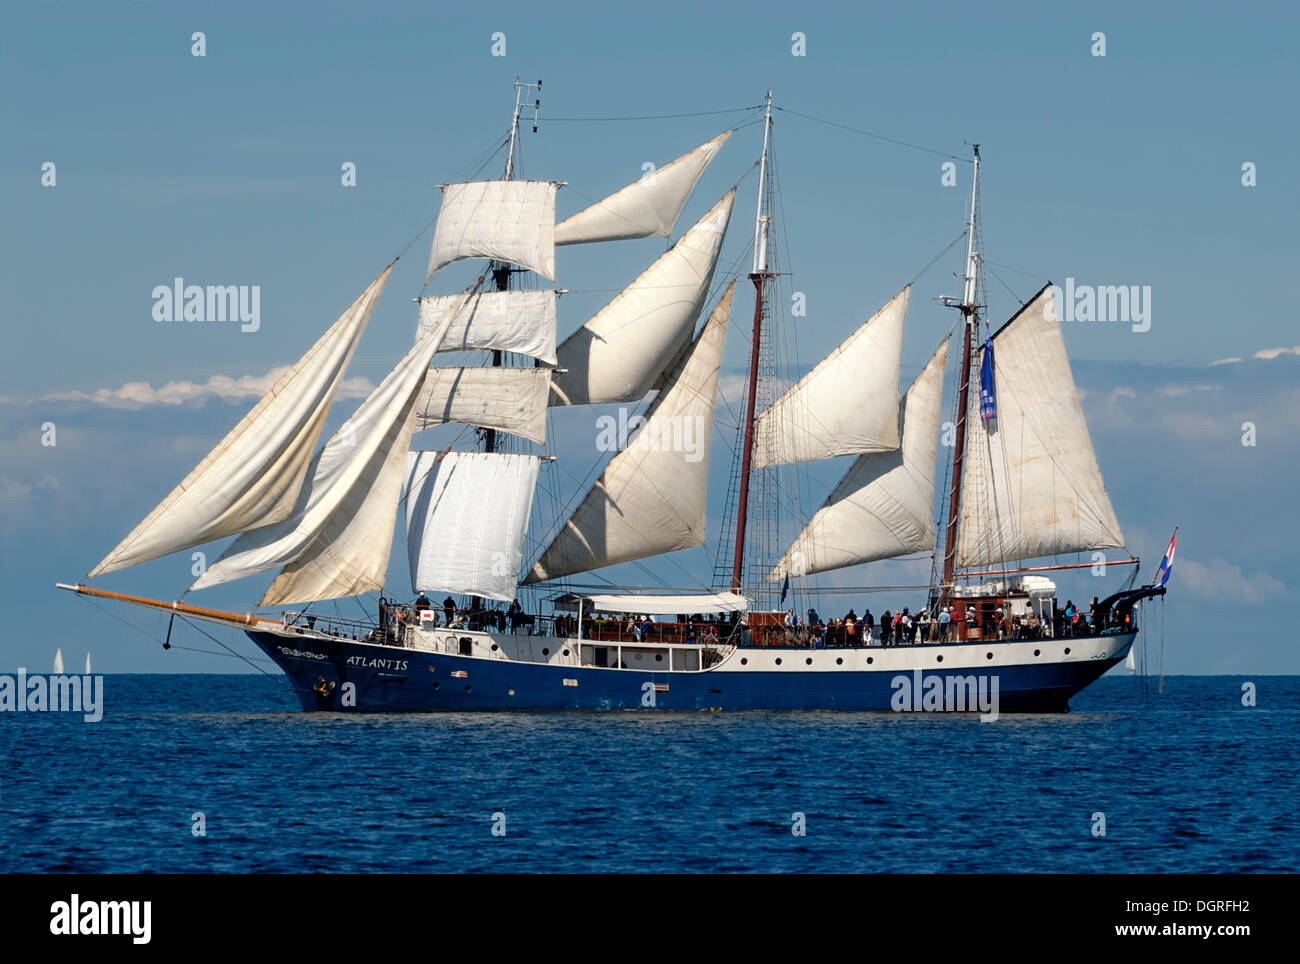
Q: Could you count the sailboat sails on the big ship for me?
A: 13